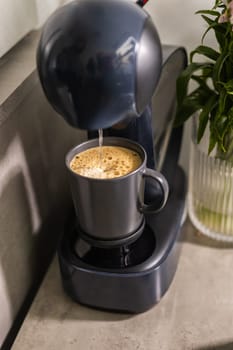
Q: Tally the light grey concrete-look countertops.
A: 1